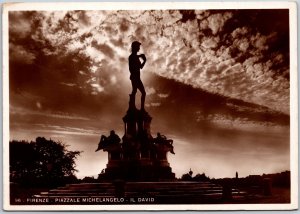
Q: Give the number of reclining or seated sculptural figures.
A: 2